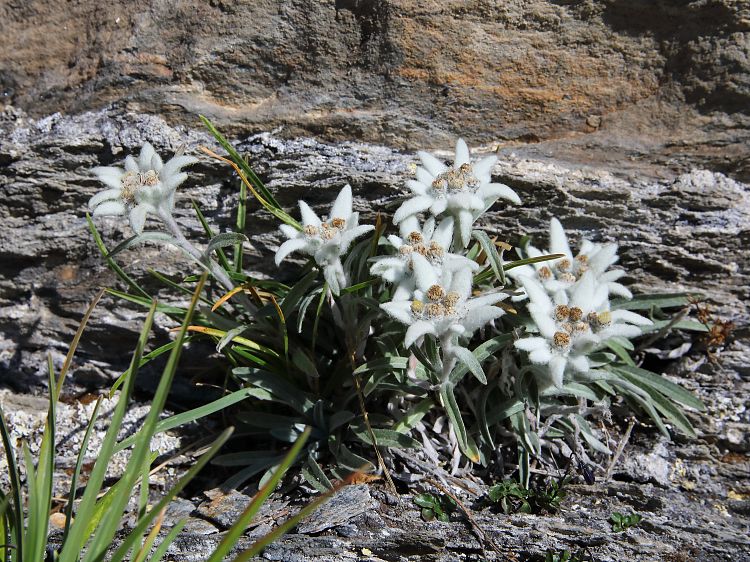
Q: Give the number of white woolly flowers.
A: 7